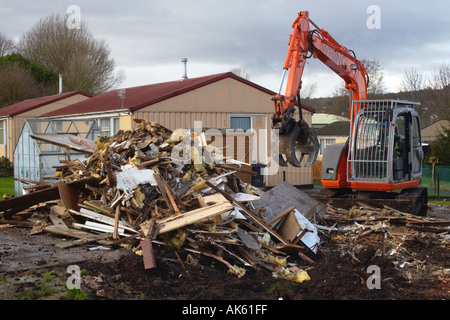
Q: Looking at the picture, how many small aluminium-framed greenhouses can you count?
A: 1